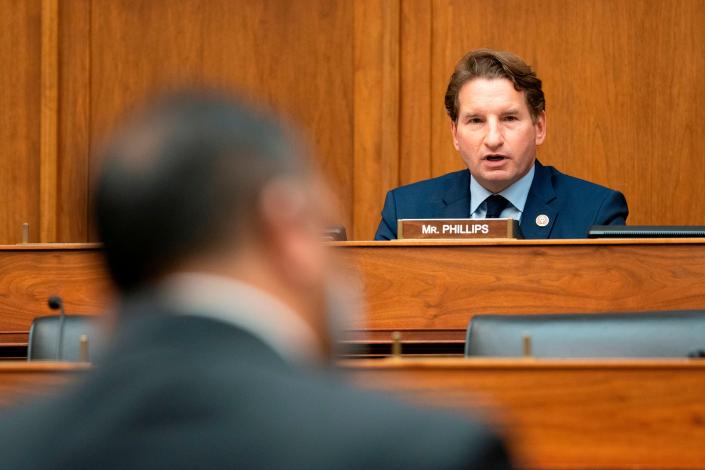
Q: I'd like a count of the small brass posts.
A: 4